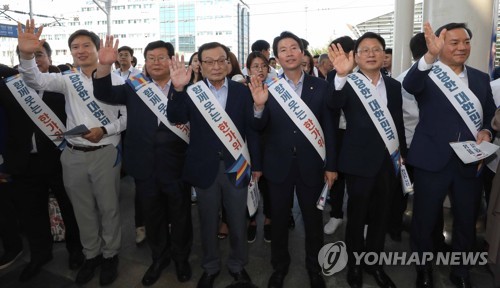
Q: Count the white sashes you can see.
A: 7